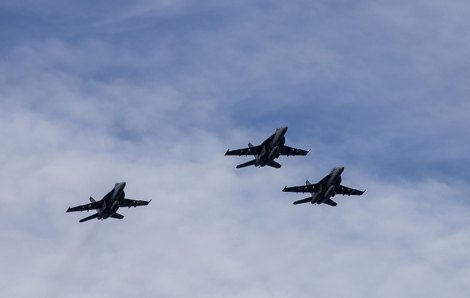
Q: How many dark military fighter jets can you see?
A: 3